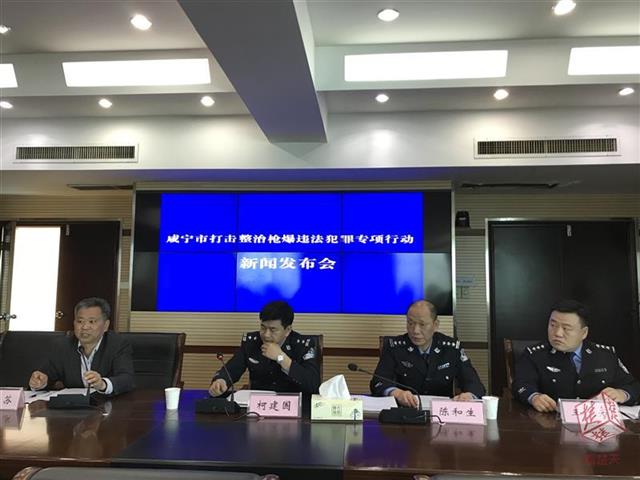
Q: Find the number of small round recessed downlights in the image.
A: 10